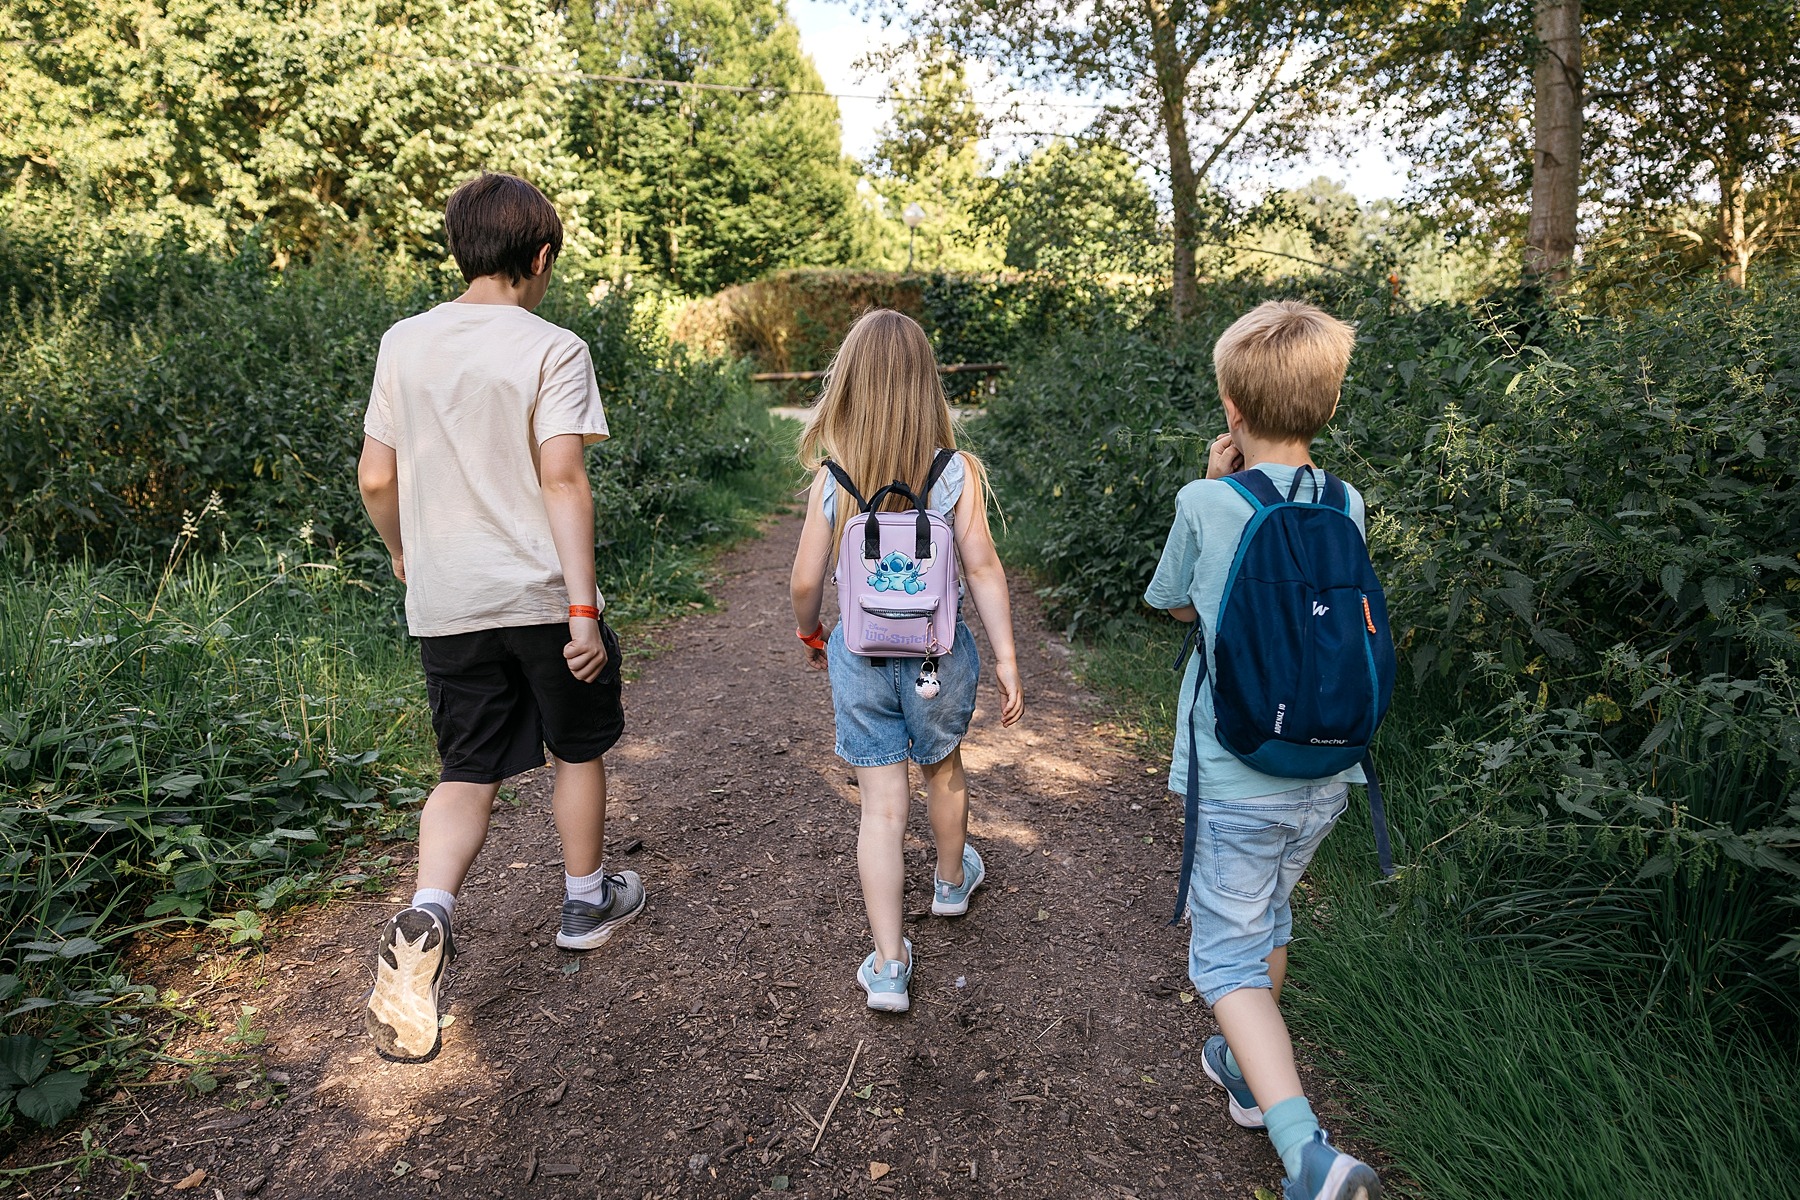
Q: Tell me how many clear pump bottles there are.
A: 0